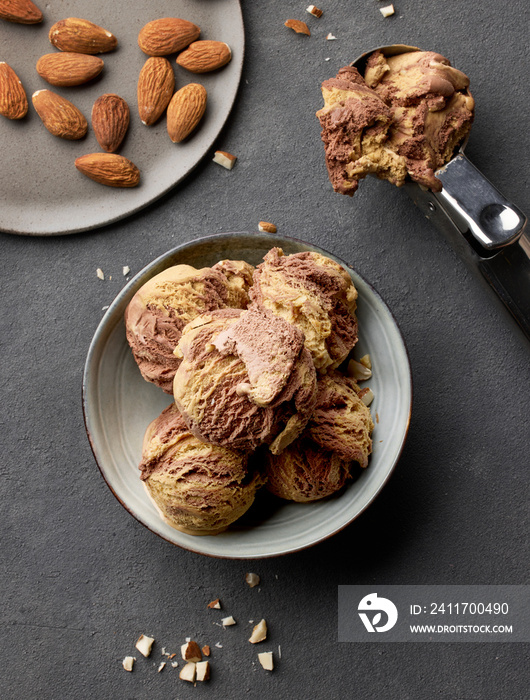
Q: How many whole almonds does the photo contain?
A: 11